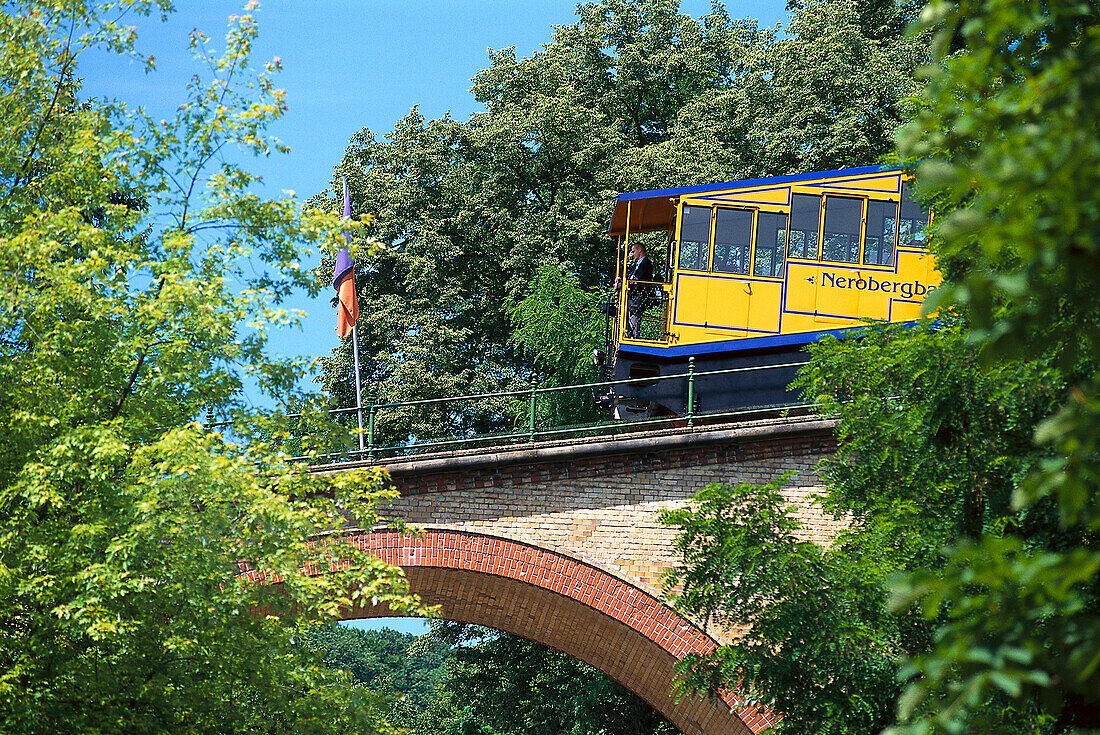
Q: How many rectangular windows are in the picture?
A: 7